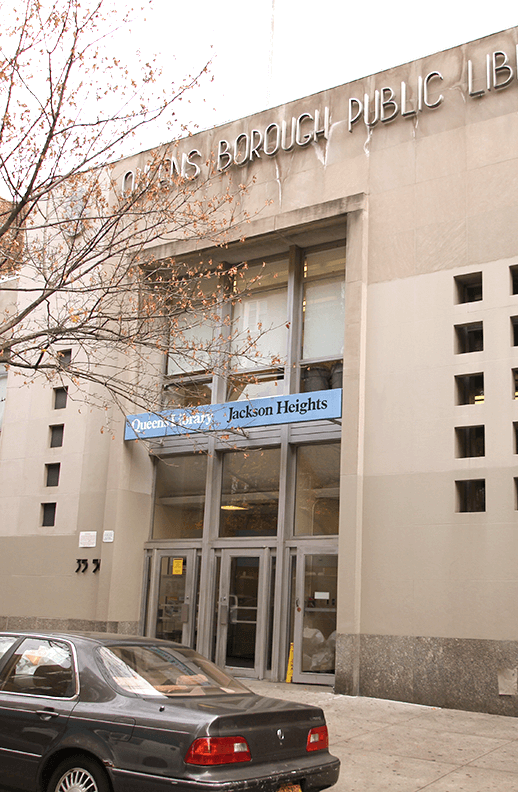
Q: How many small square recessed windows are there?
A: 15